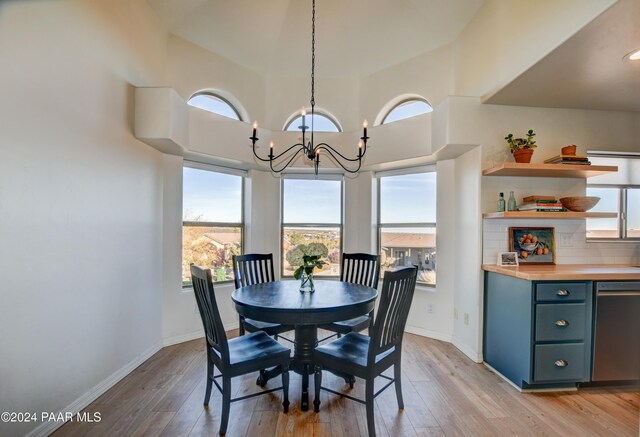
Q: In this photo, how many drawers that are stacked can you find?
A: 3